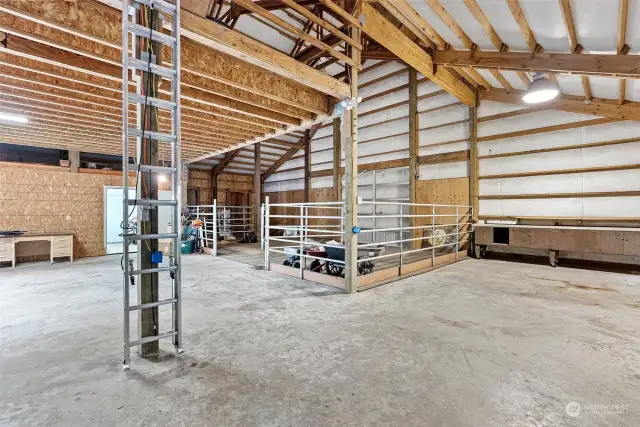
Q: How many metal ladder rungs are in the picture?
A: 11